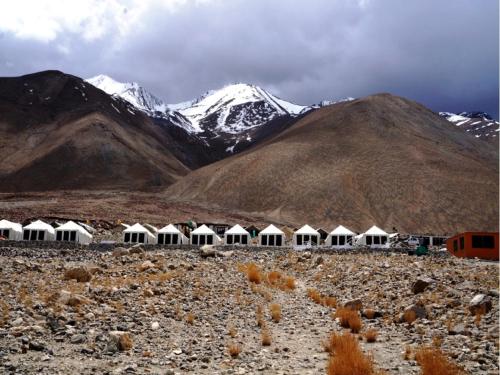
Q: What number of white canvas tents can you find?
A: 11